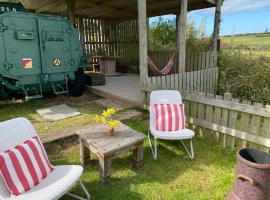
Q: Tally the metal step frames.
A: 2